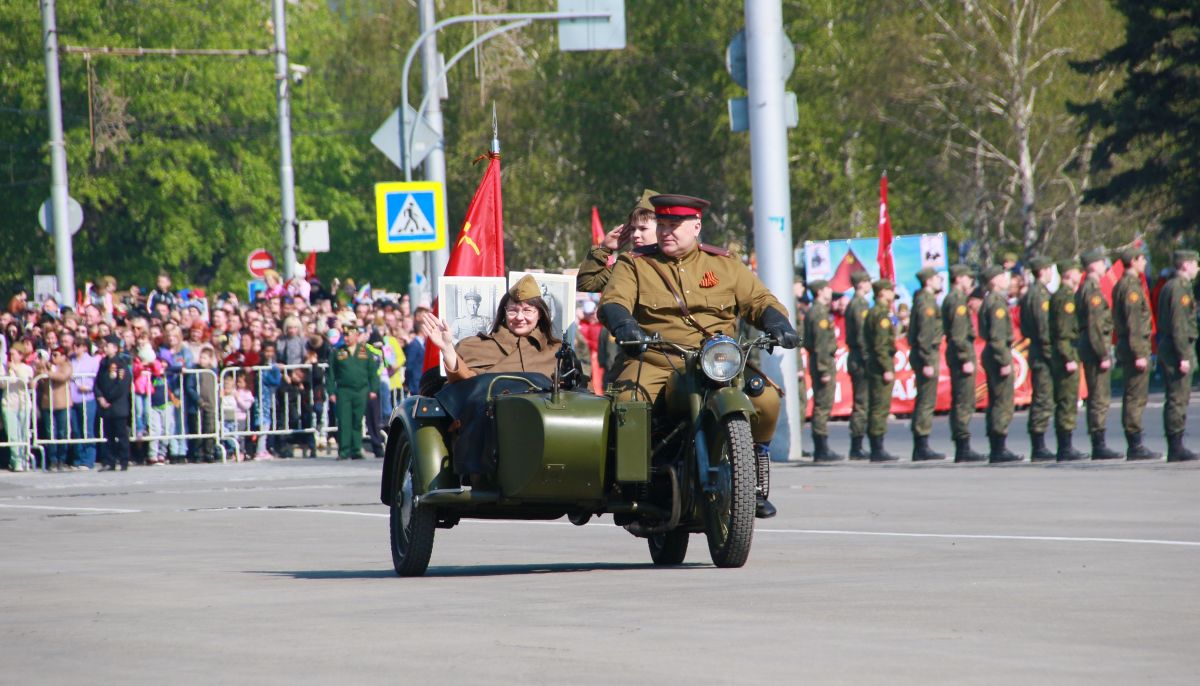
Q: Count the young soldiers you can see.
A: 12